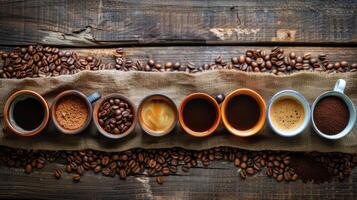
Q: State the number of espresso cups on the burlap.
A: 8